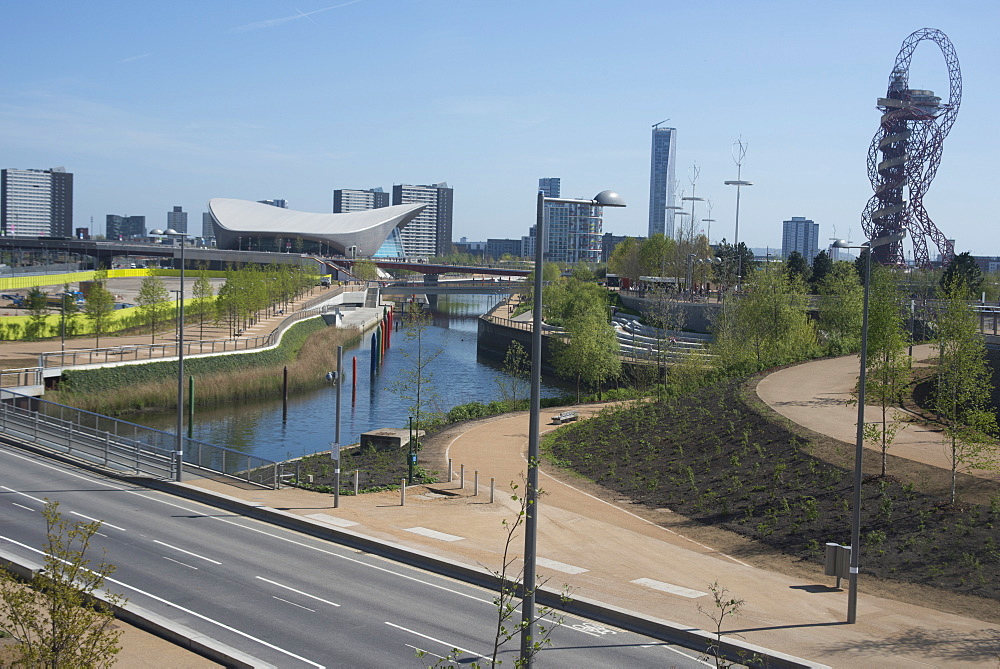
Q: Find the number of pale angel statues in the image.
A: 0